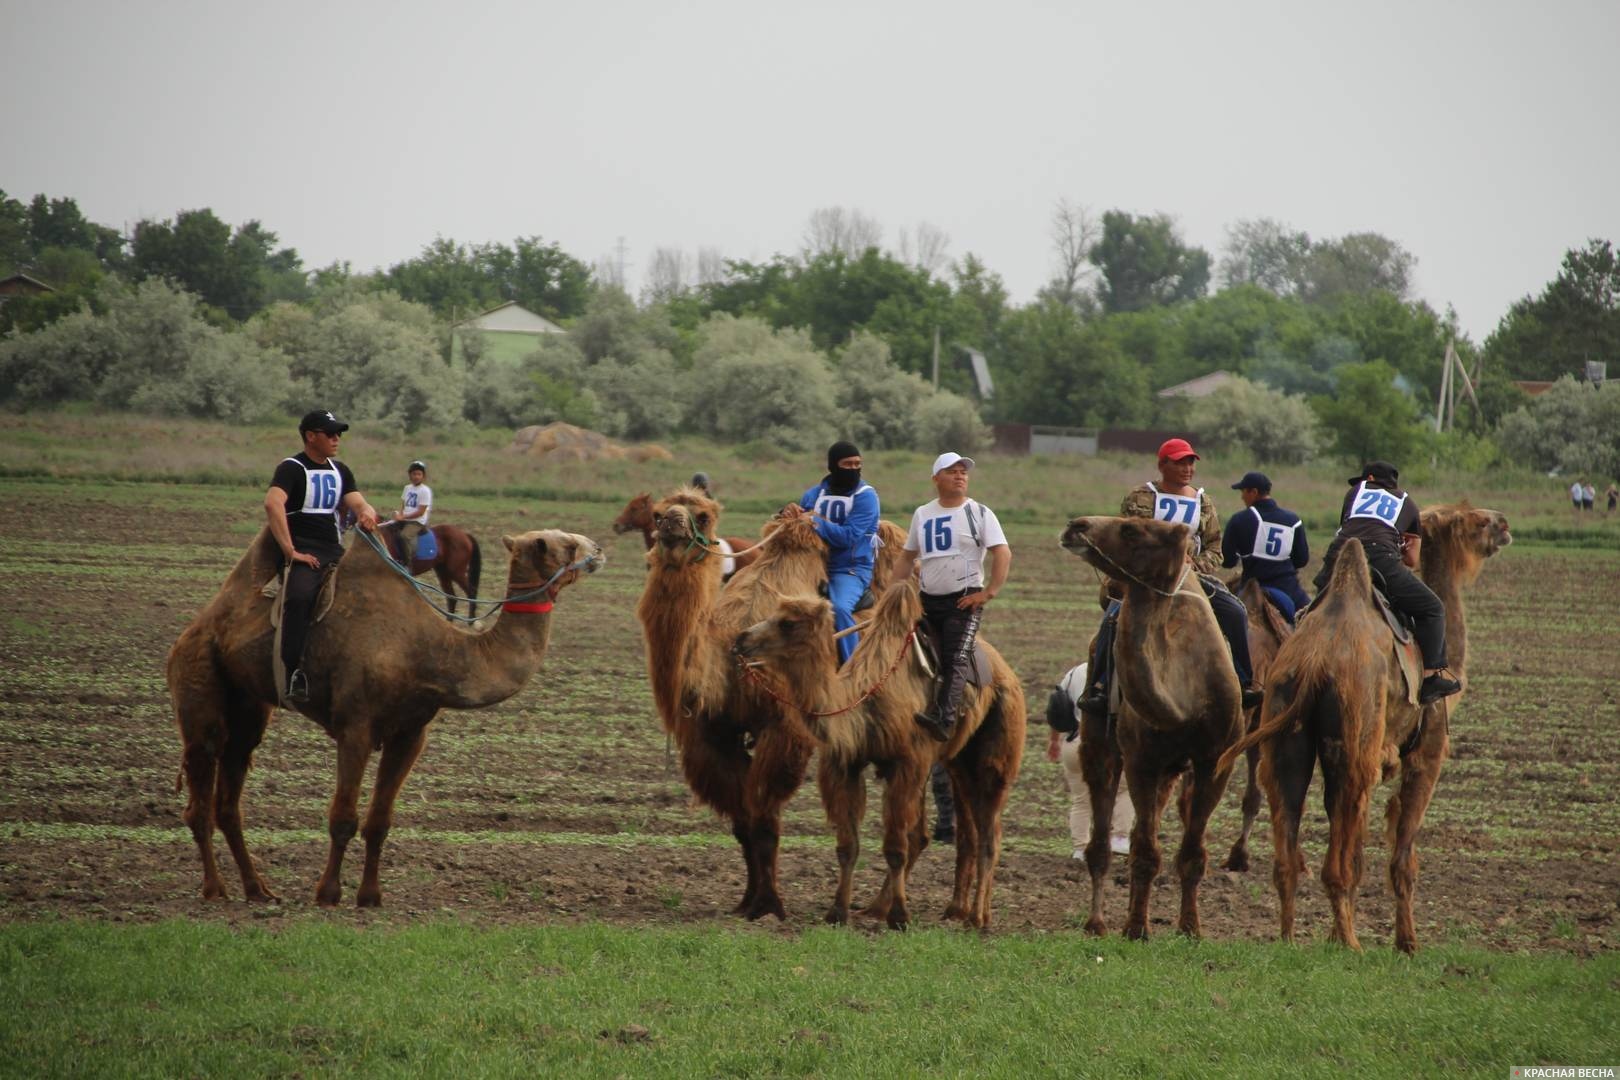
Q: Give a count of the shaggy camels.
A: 2